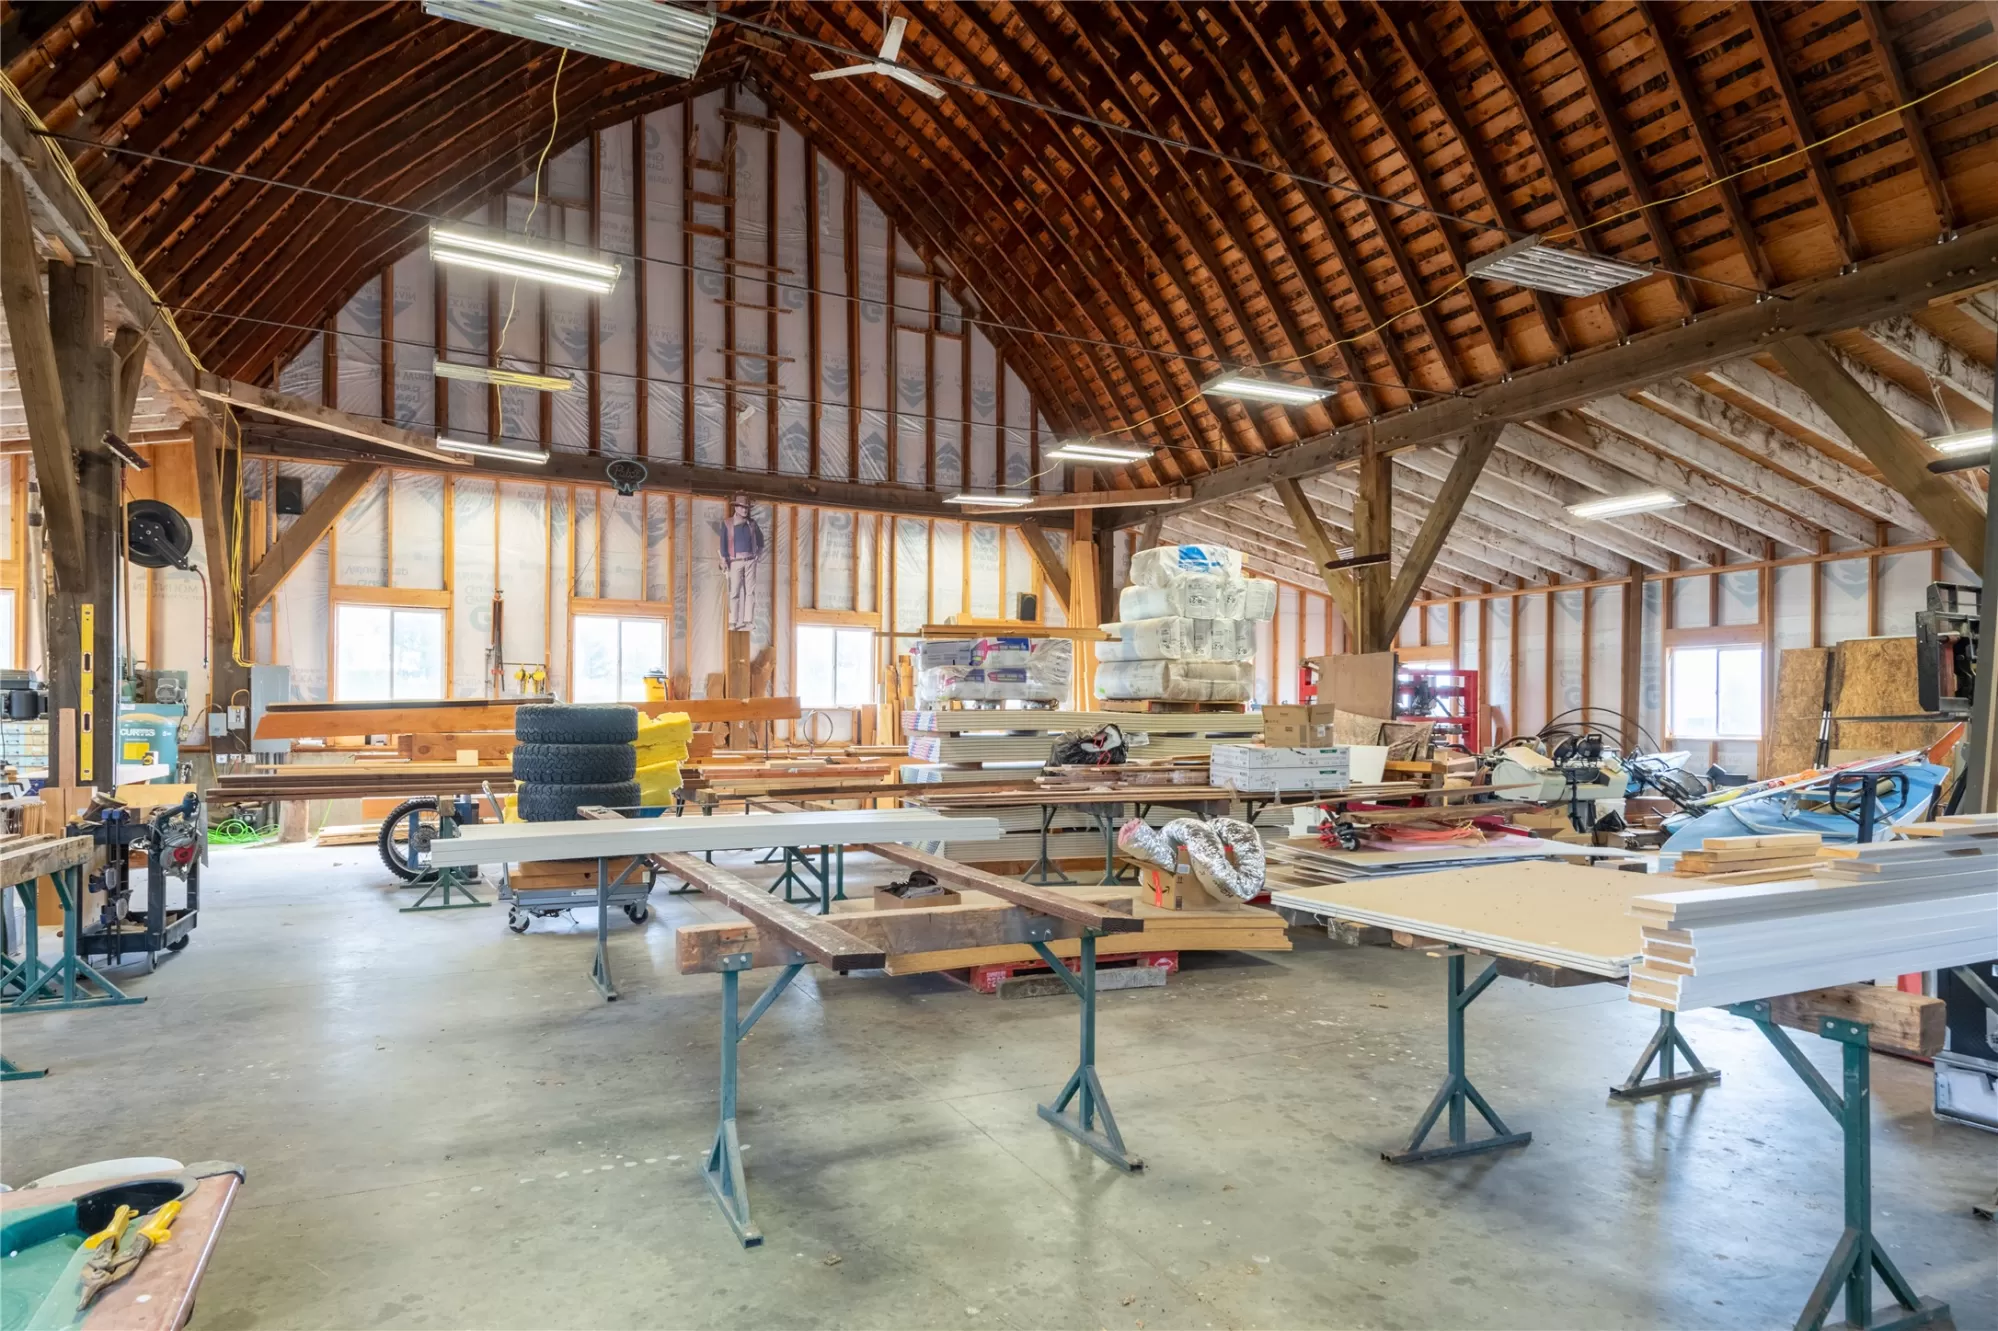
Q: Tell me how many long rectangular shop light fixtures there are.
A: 10